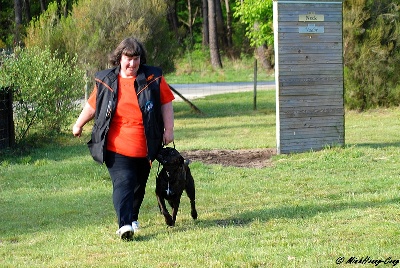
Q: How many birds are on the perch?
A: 0